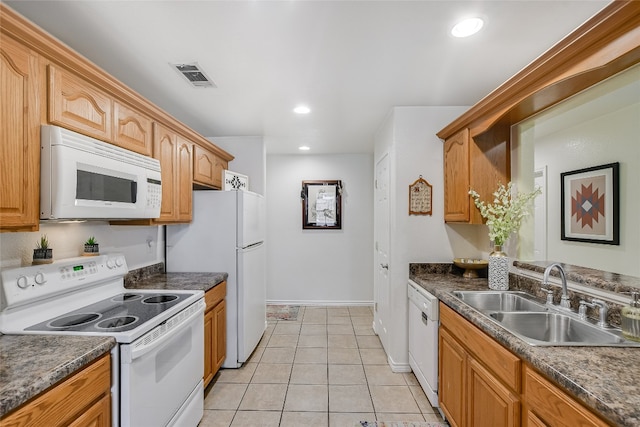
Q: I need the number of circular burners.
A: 4